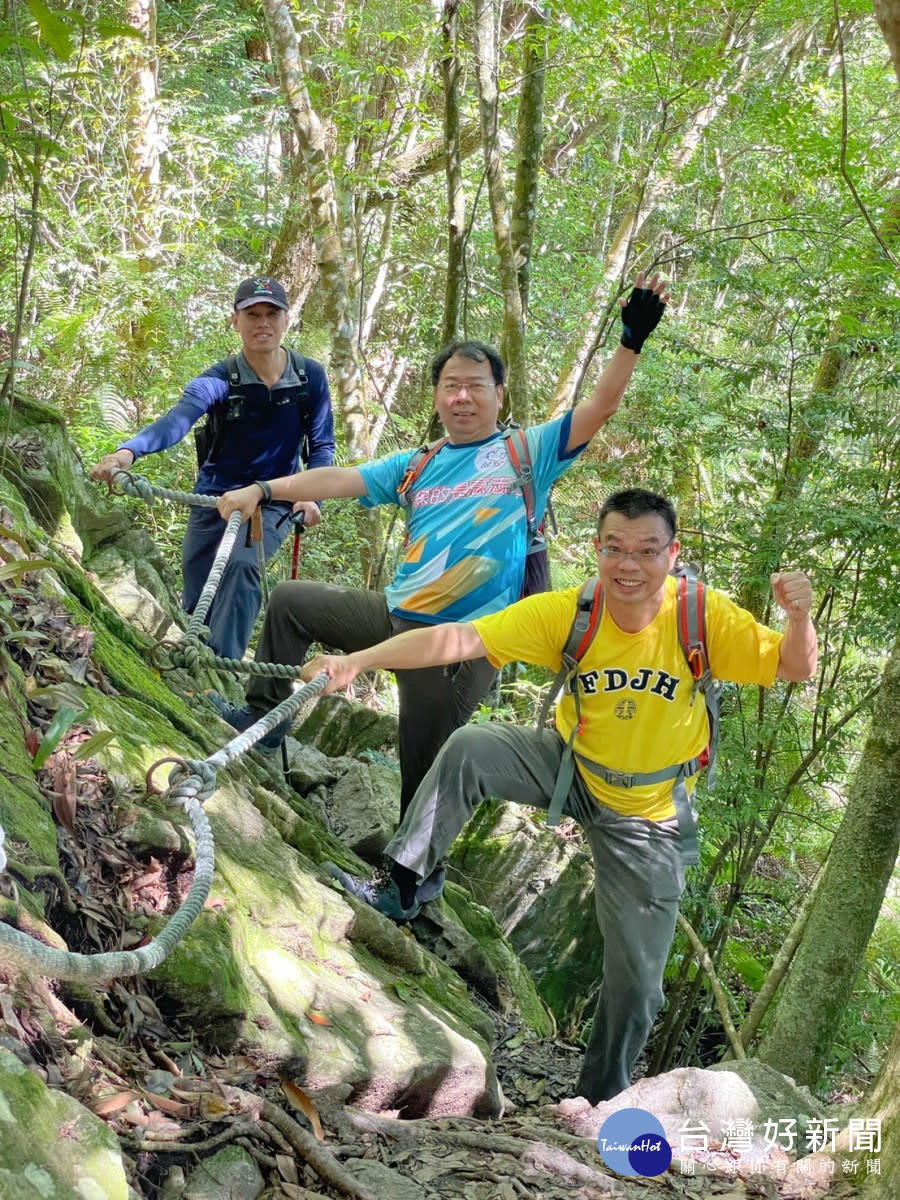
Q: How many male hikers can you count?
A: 3